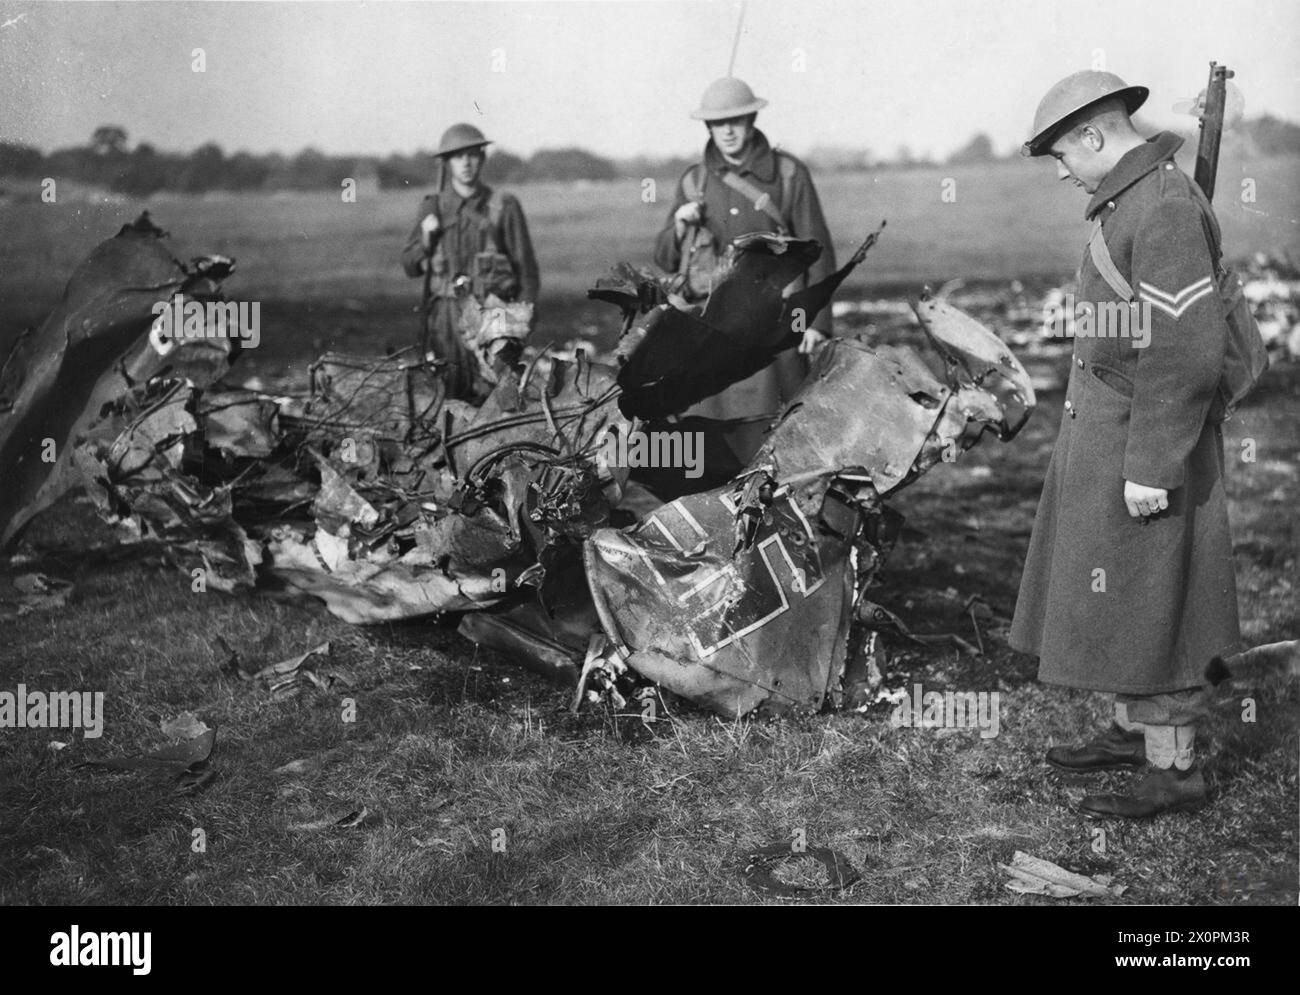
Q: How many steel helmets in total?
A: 3